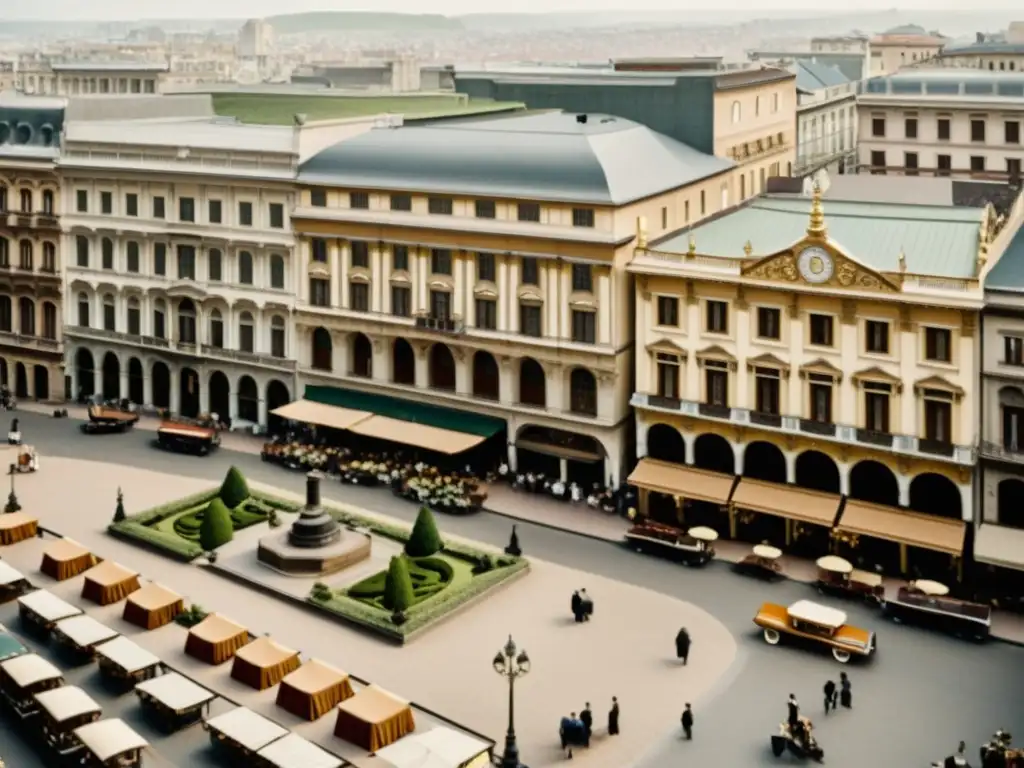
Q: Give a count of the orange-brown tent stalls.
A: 8